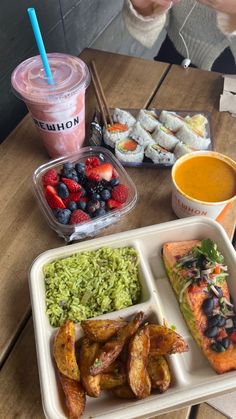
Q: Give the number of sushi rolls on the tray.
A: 10